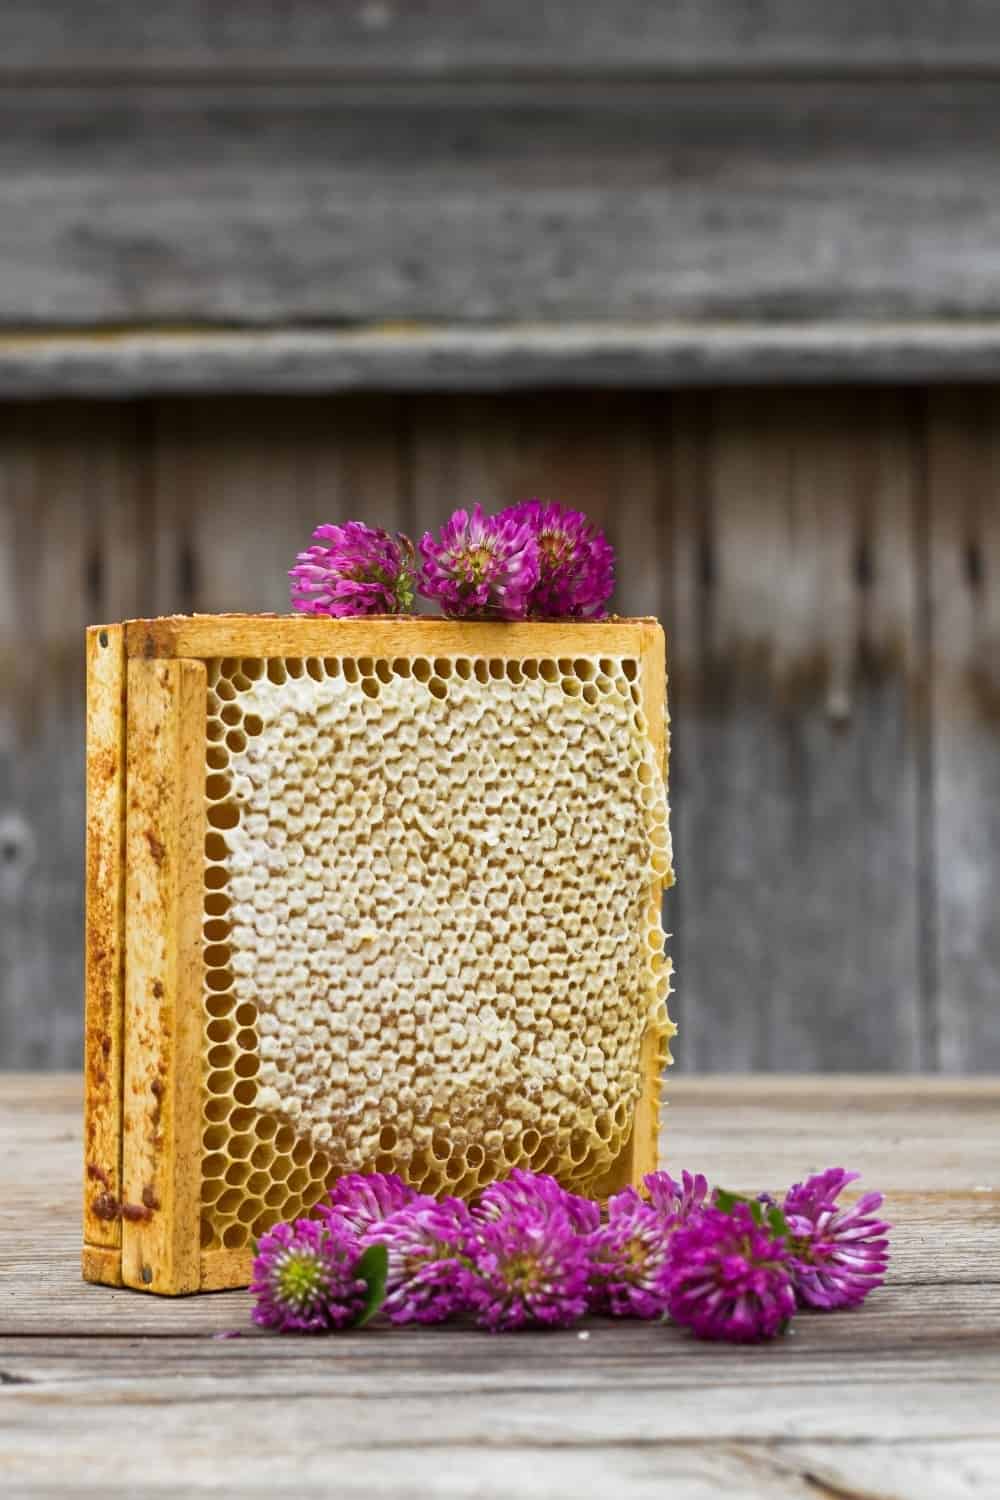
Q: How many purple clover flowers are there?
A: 12